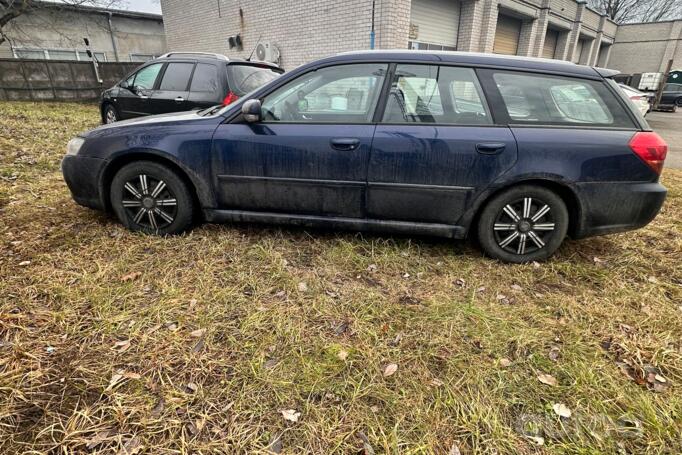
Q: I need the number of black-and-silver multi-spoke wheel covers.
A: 2